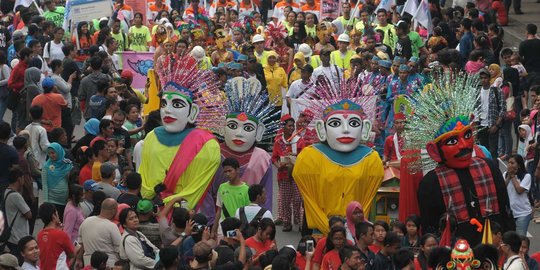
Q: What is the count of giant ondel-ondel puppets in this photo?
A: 4